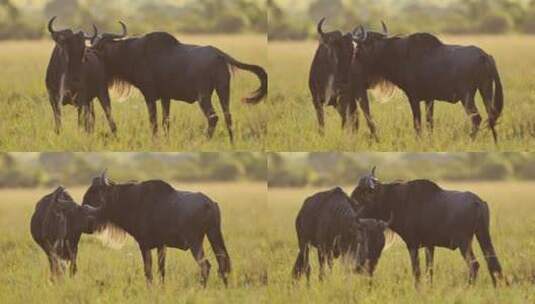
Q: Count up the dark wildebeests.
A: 8